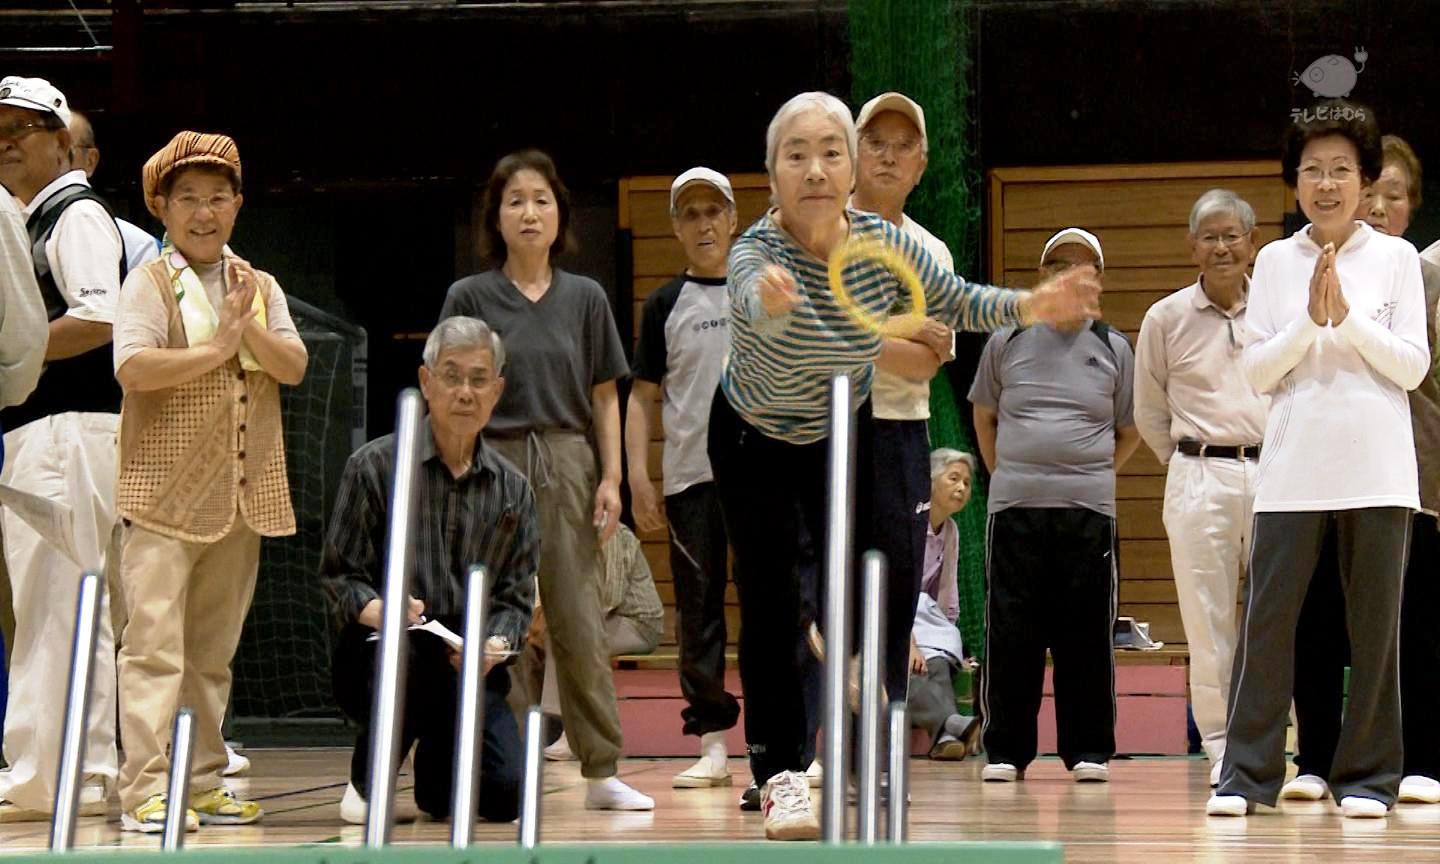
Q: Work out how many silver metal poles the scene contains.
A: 8